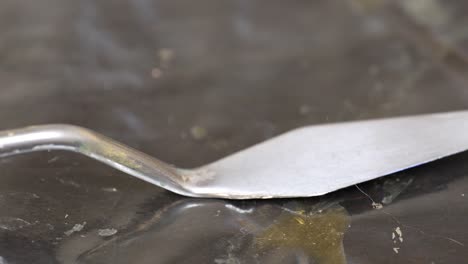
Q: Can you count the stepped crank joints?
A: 1